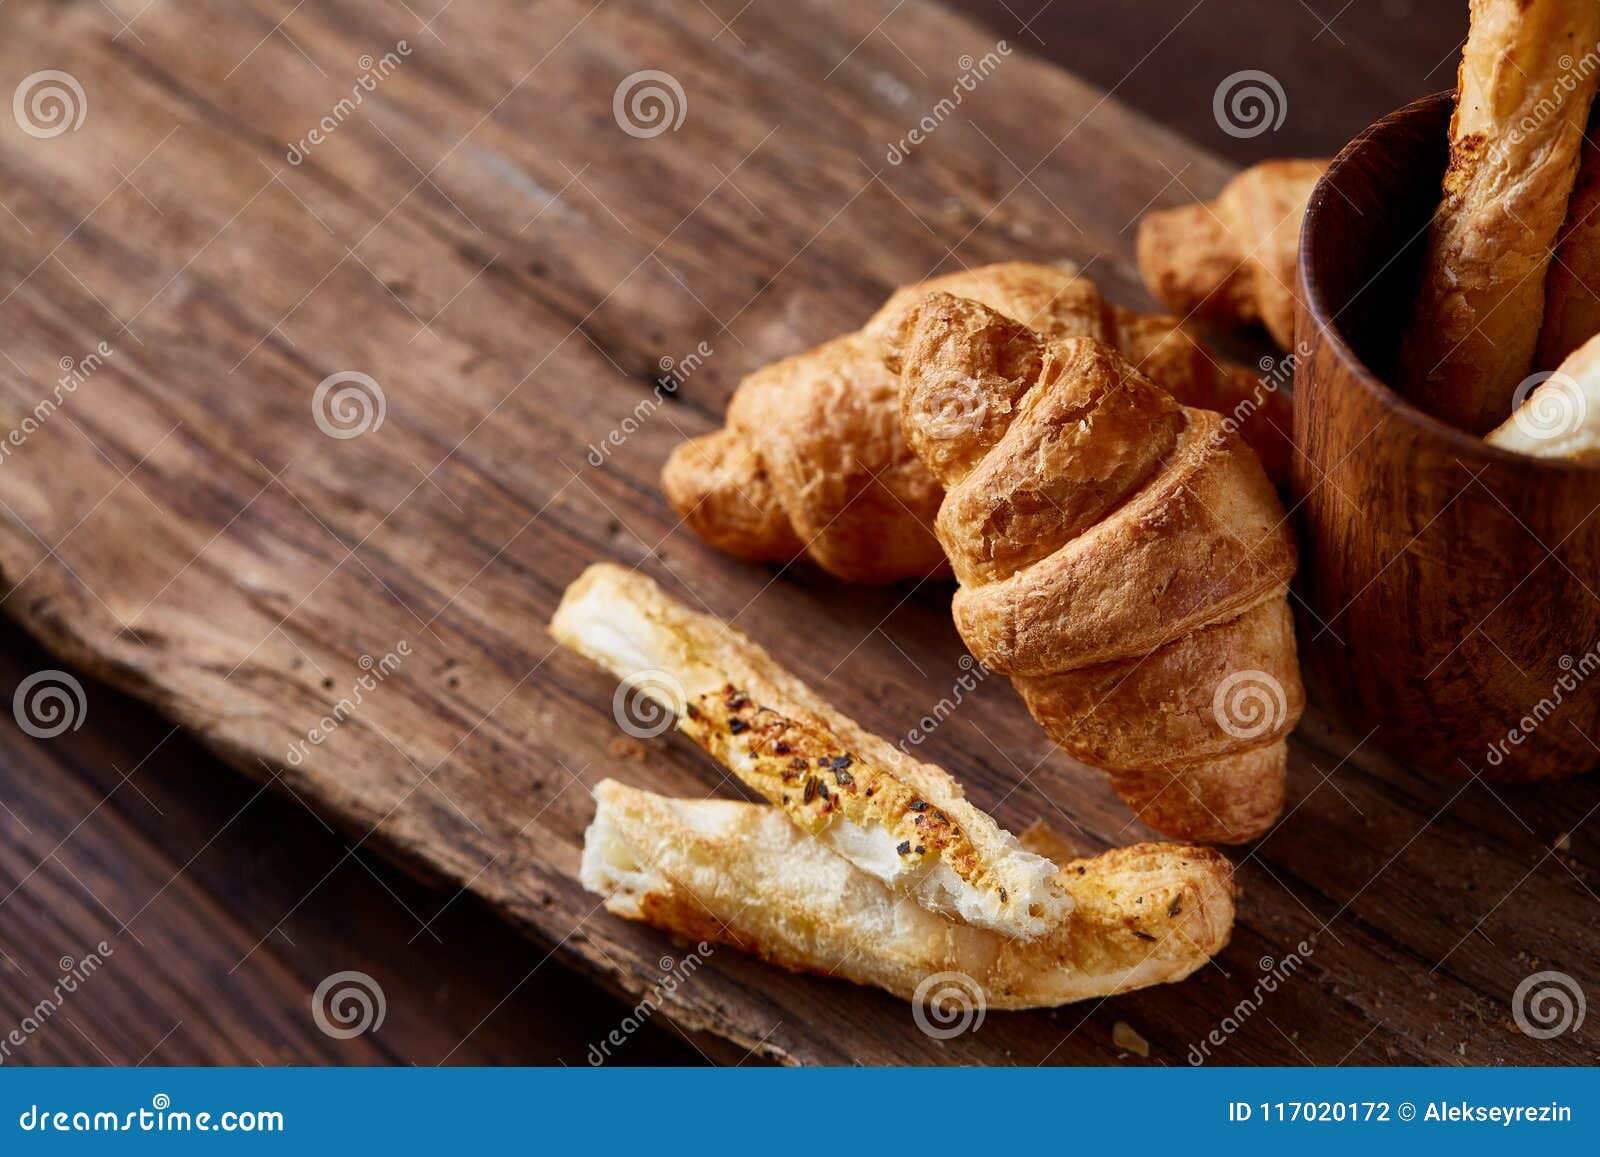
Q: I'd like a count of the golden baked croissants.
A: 3